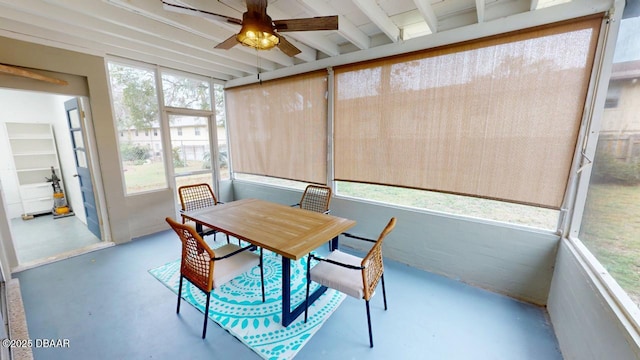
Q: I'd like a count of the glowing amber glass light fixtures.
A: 1